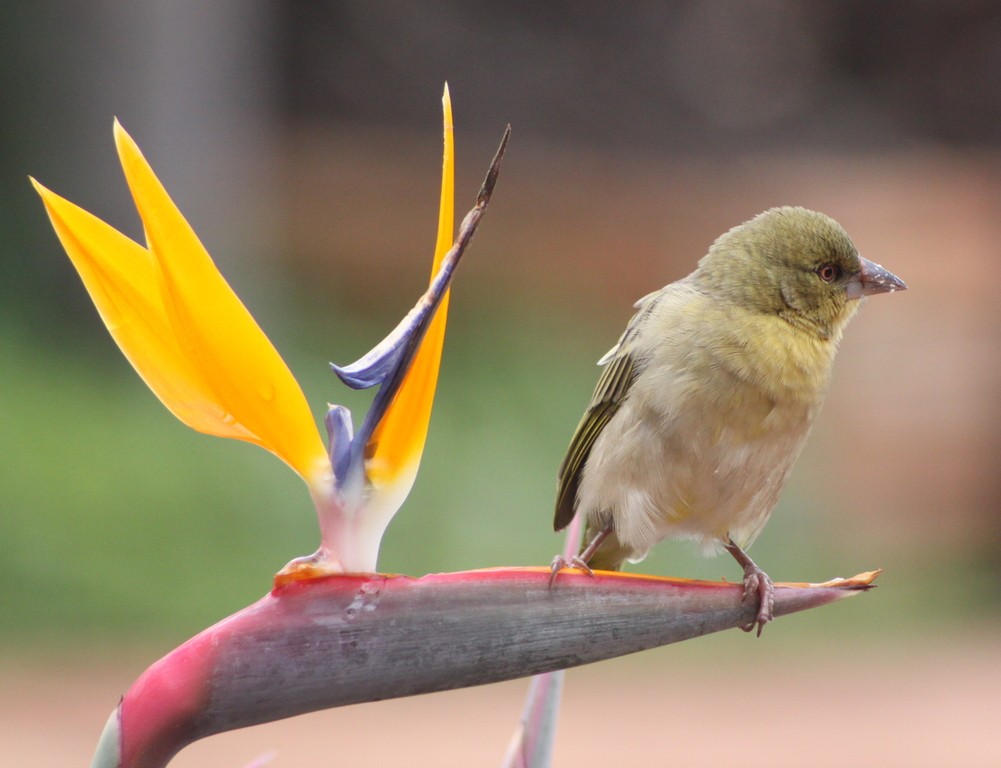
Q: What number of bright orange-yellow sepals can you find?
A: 3